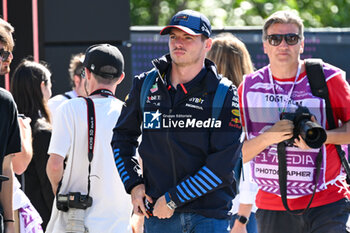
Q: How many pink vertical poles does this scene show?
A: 2